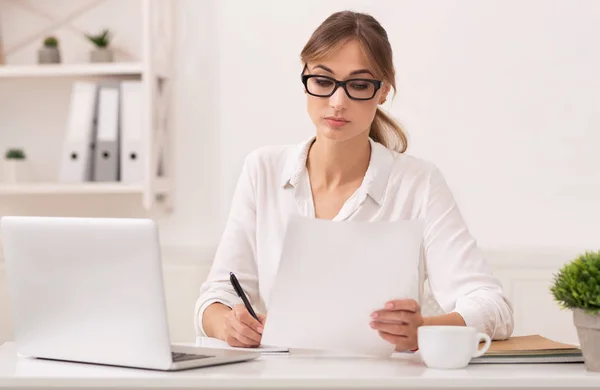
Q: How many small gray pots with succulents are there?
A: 2